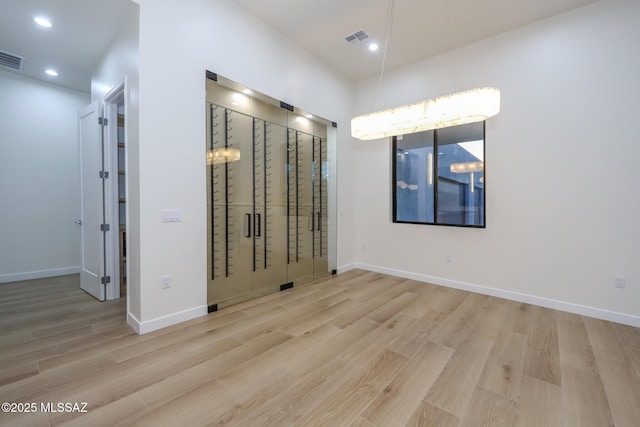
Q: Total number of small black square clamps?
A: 6